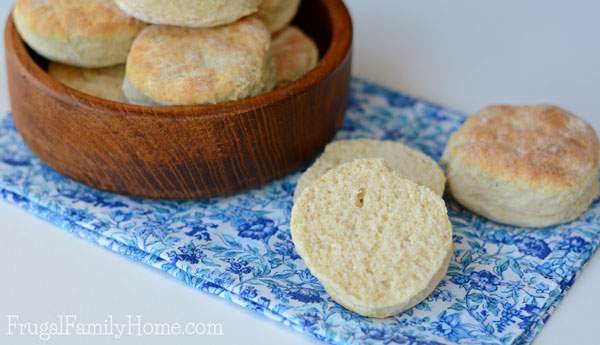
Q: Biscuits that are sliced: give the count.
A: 1